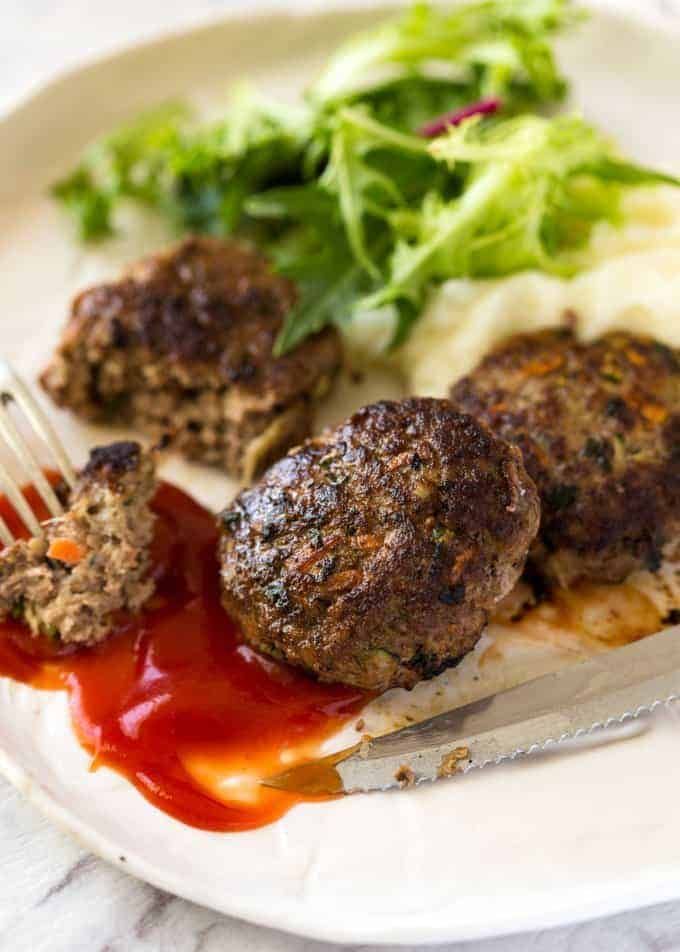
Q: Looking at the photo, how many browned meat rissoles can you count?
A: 3